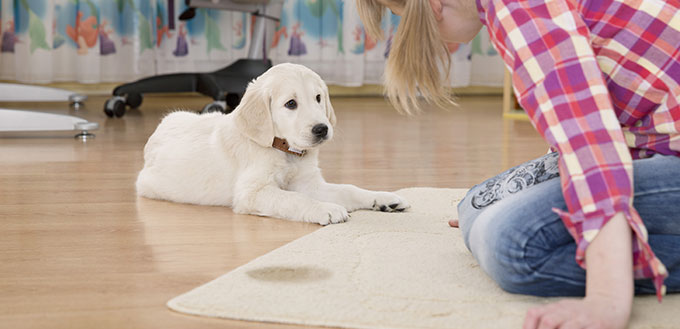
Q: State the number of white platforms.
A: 2